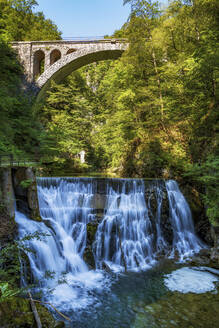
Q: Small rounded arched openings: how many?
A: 3